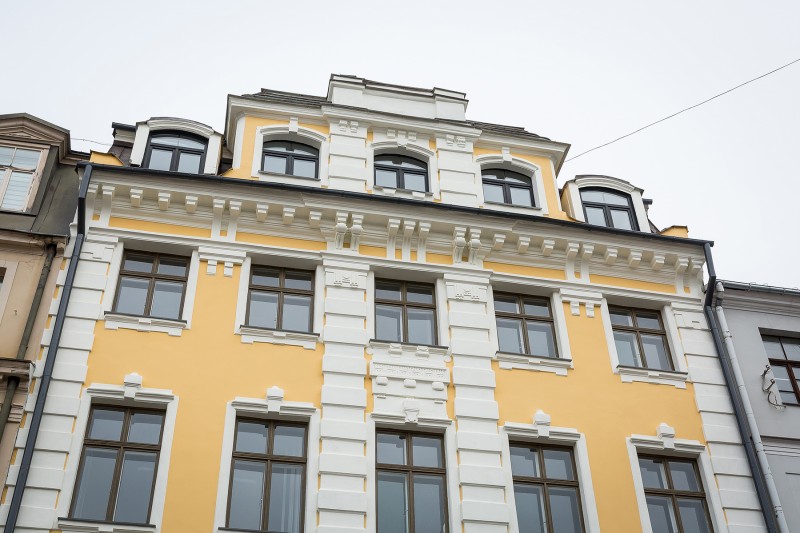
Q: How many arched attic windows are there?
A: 5